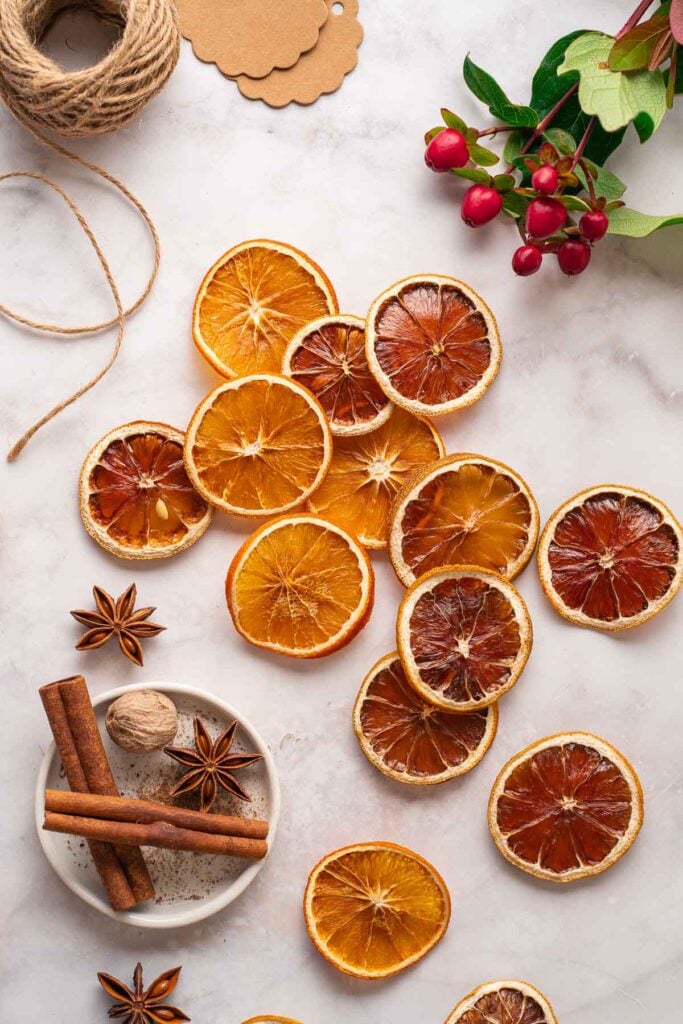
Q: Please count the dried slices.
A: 15